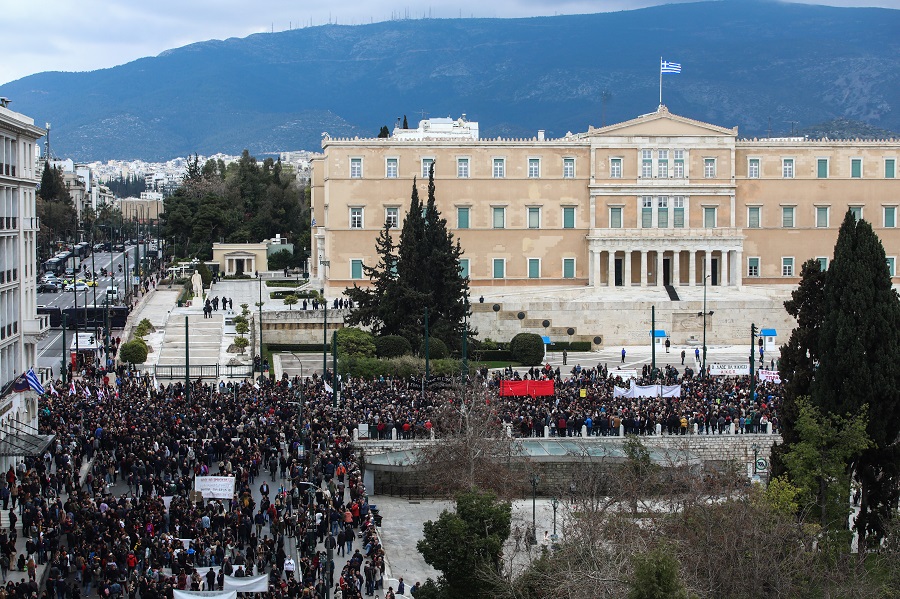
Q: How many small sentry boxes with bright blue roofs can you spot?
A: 3